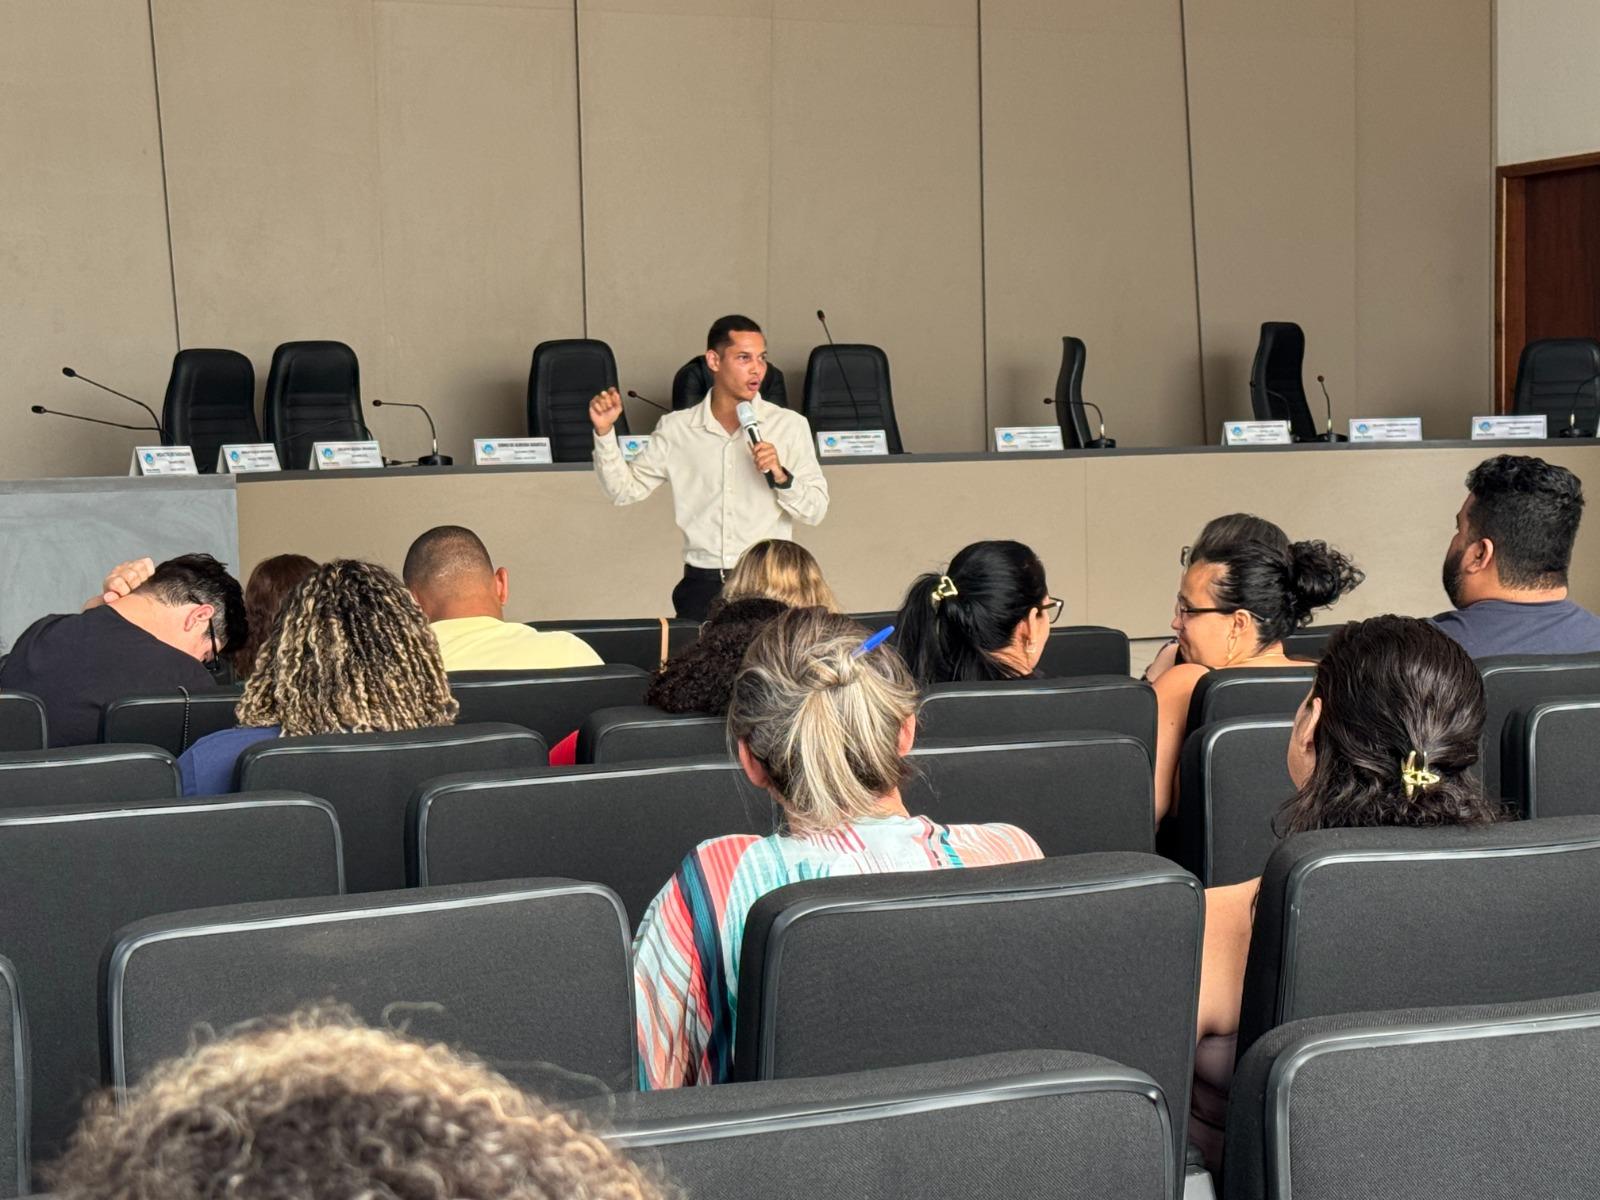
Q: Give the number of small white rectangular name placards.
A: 10